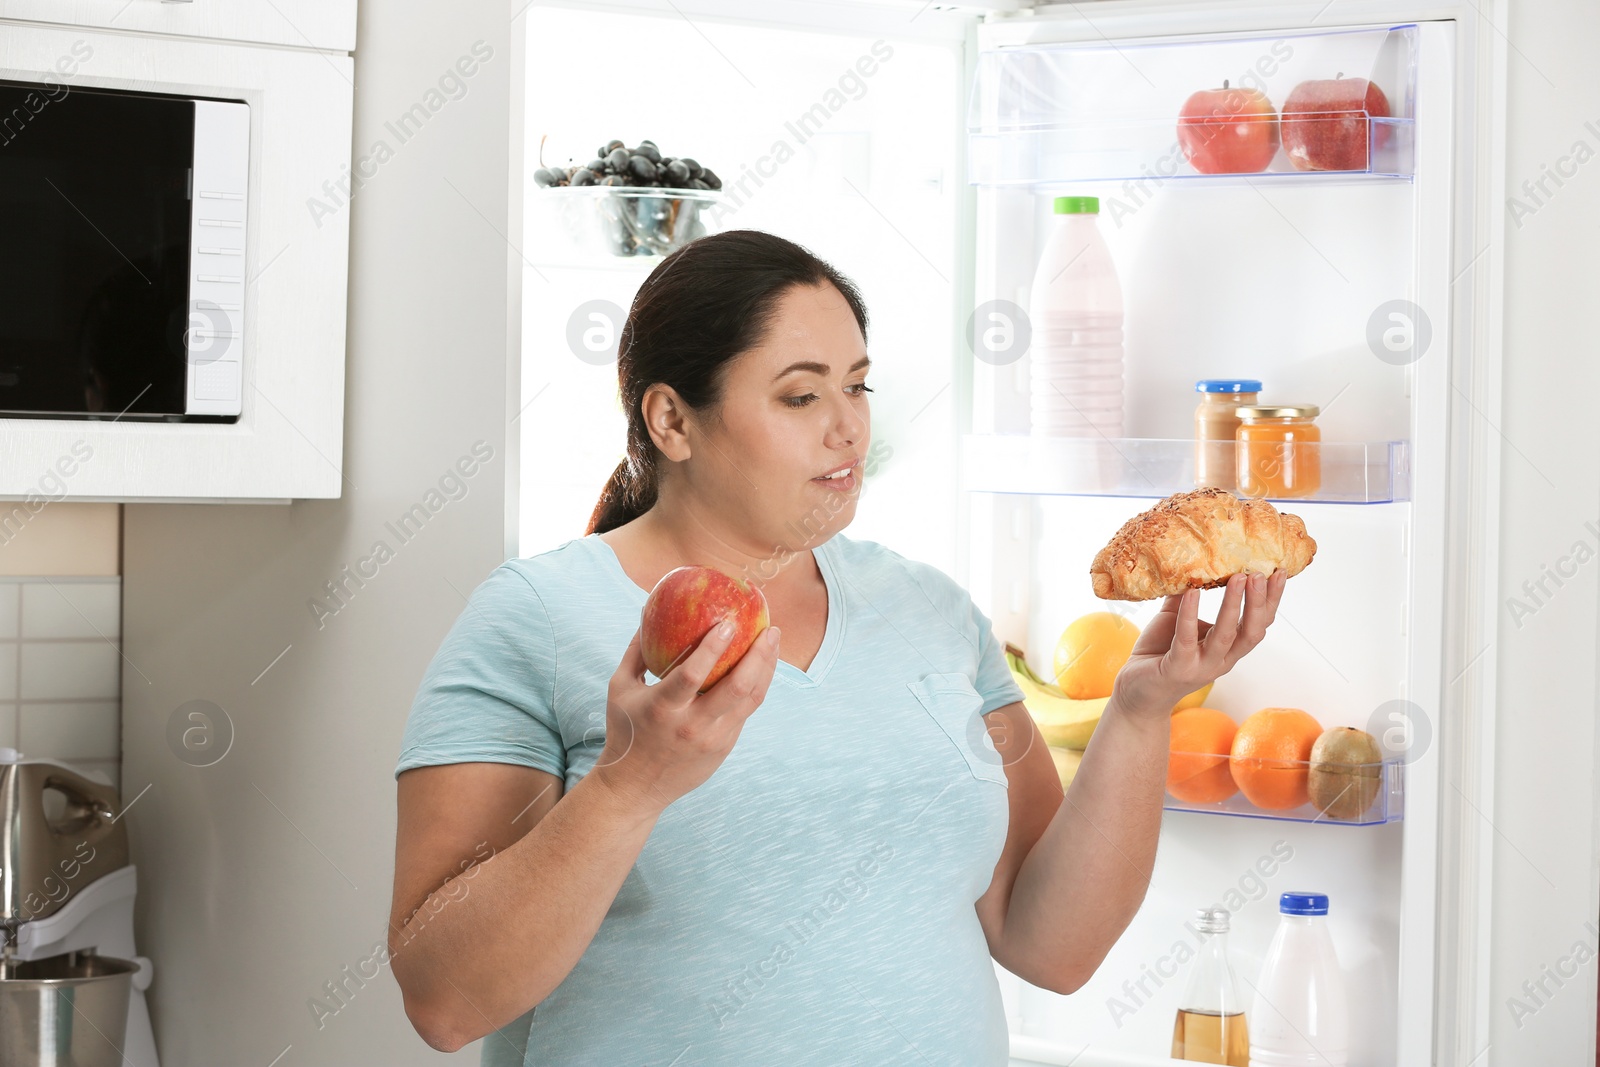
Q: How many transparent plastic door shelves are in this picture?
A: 3